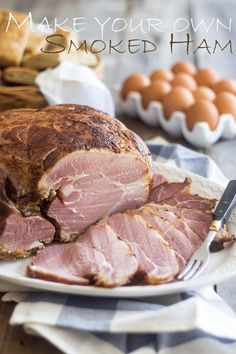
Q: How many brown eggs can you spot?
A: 11